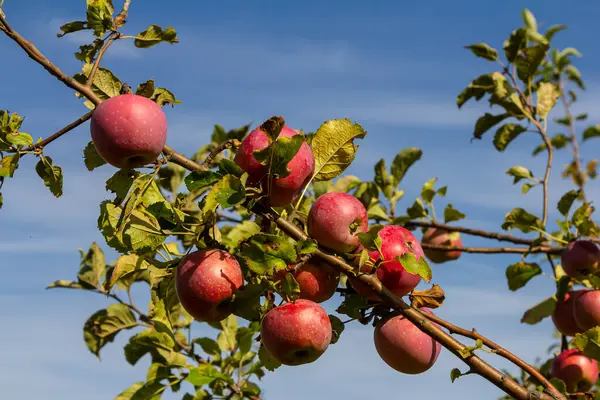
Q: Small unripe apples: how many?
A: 0